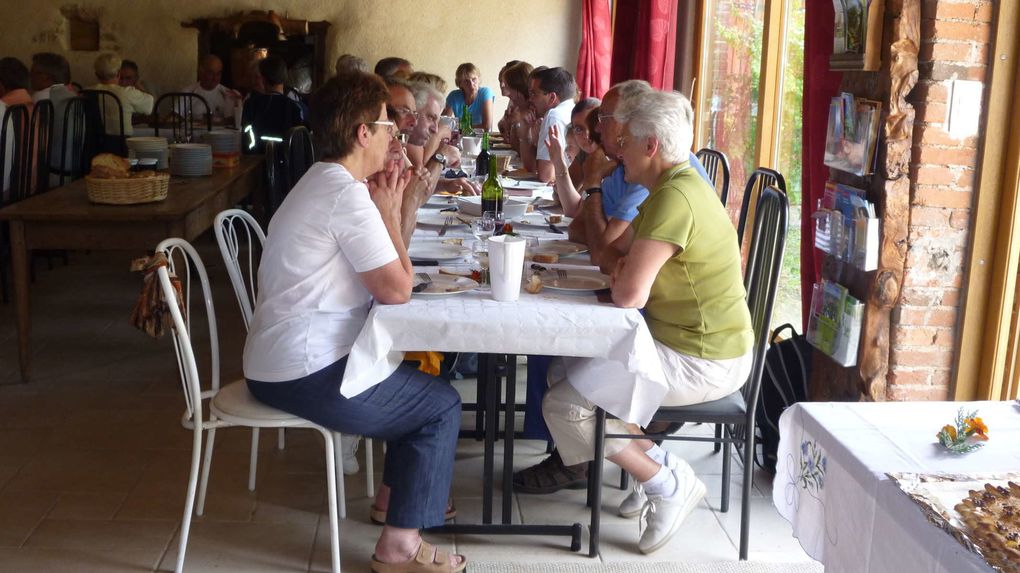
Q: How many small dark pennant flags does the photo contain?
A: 0